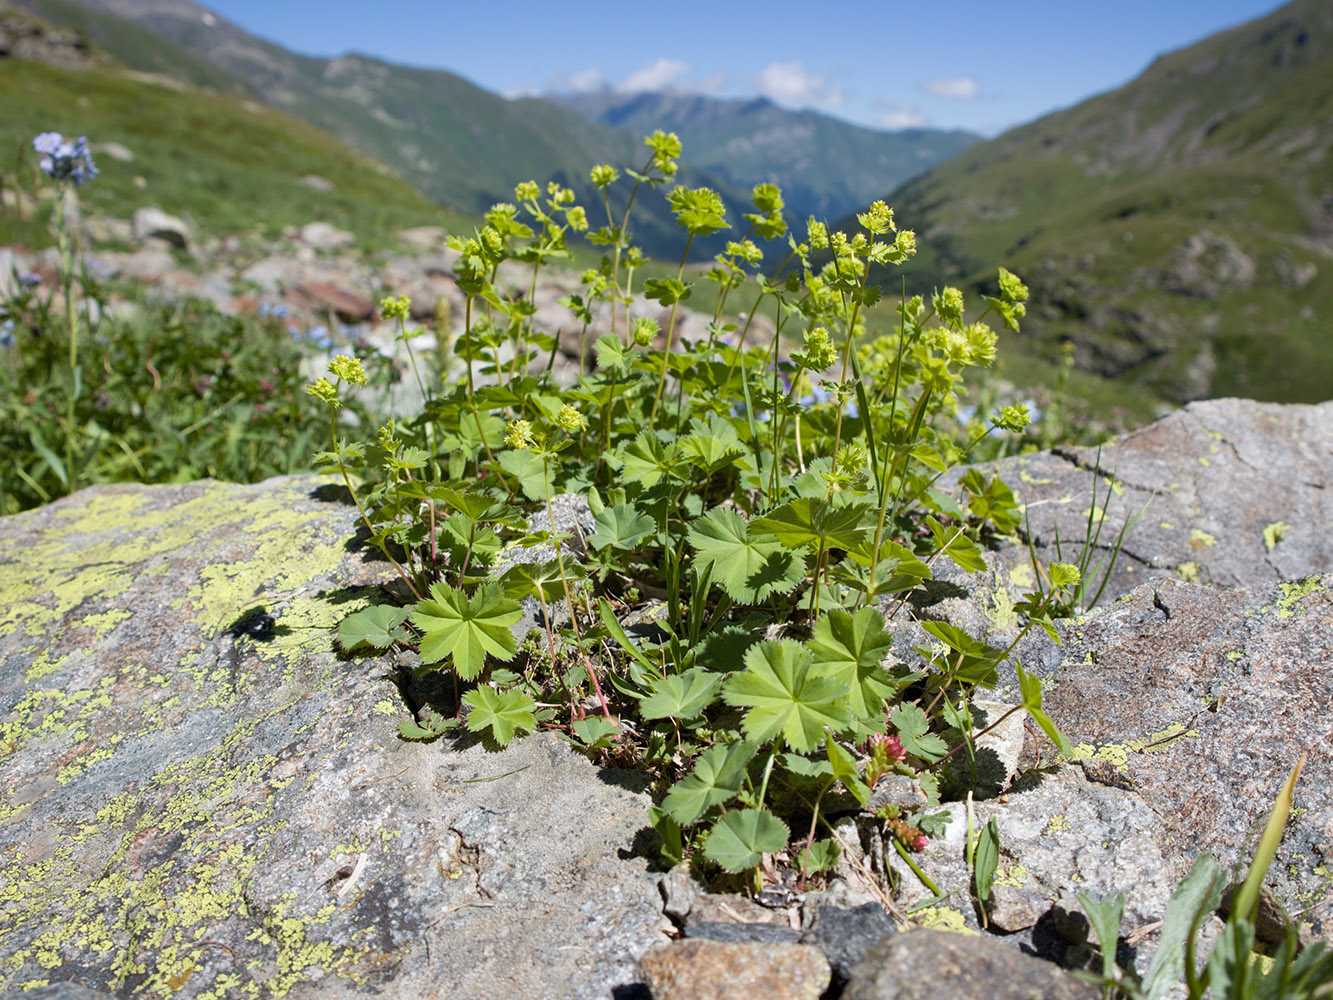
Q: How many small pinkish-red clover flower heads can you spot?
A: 2